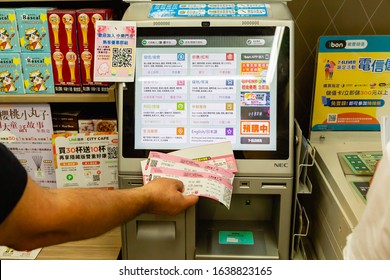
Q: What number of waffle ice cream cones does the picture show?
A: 0